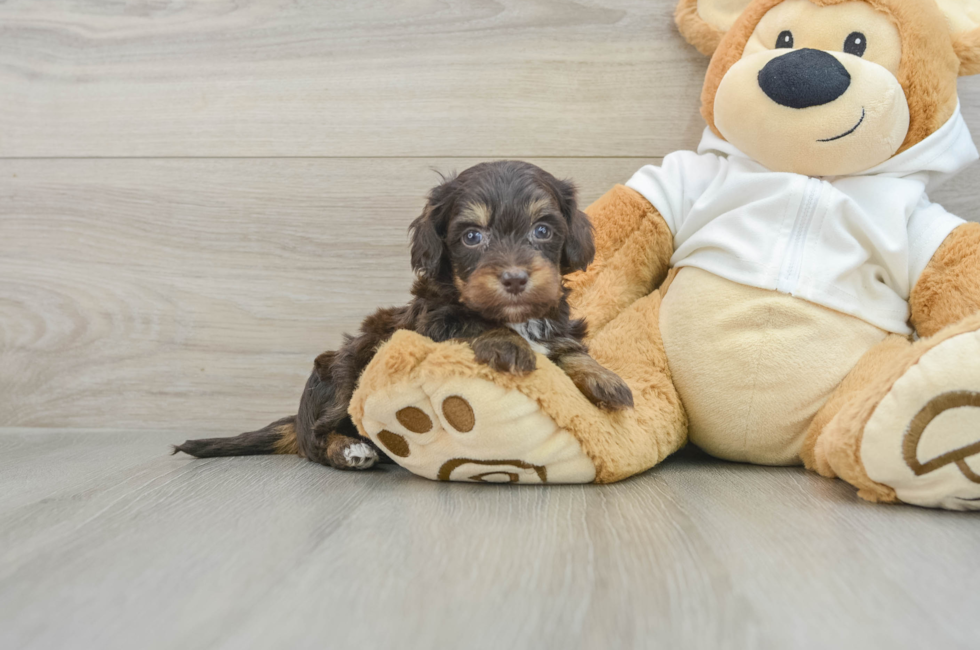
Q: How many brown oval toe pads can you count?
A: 3